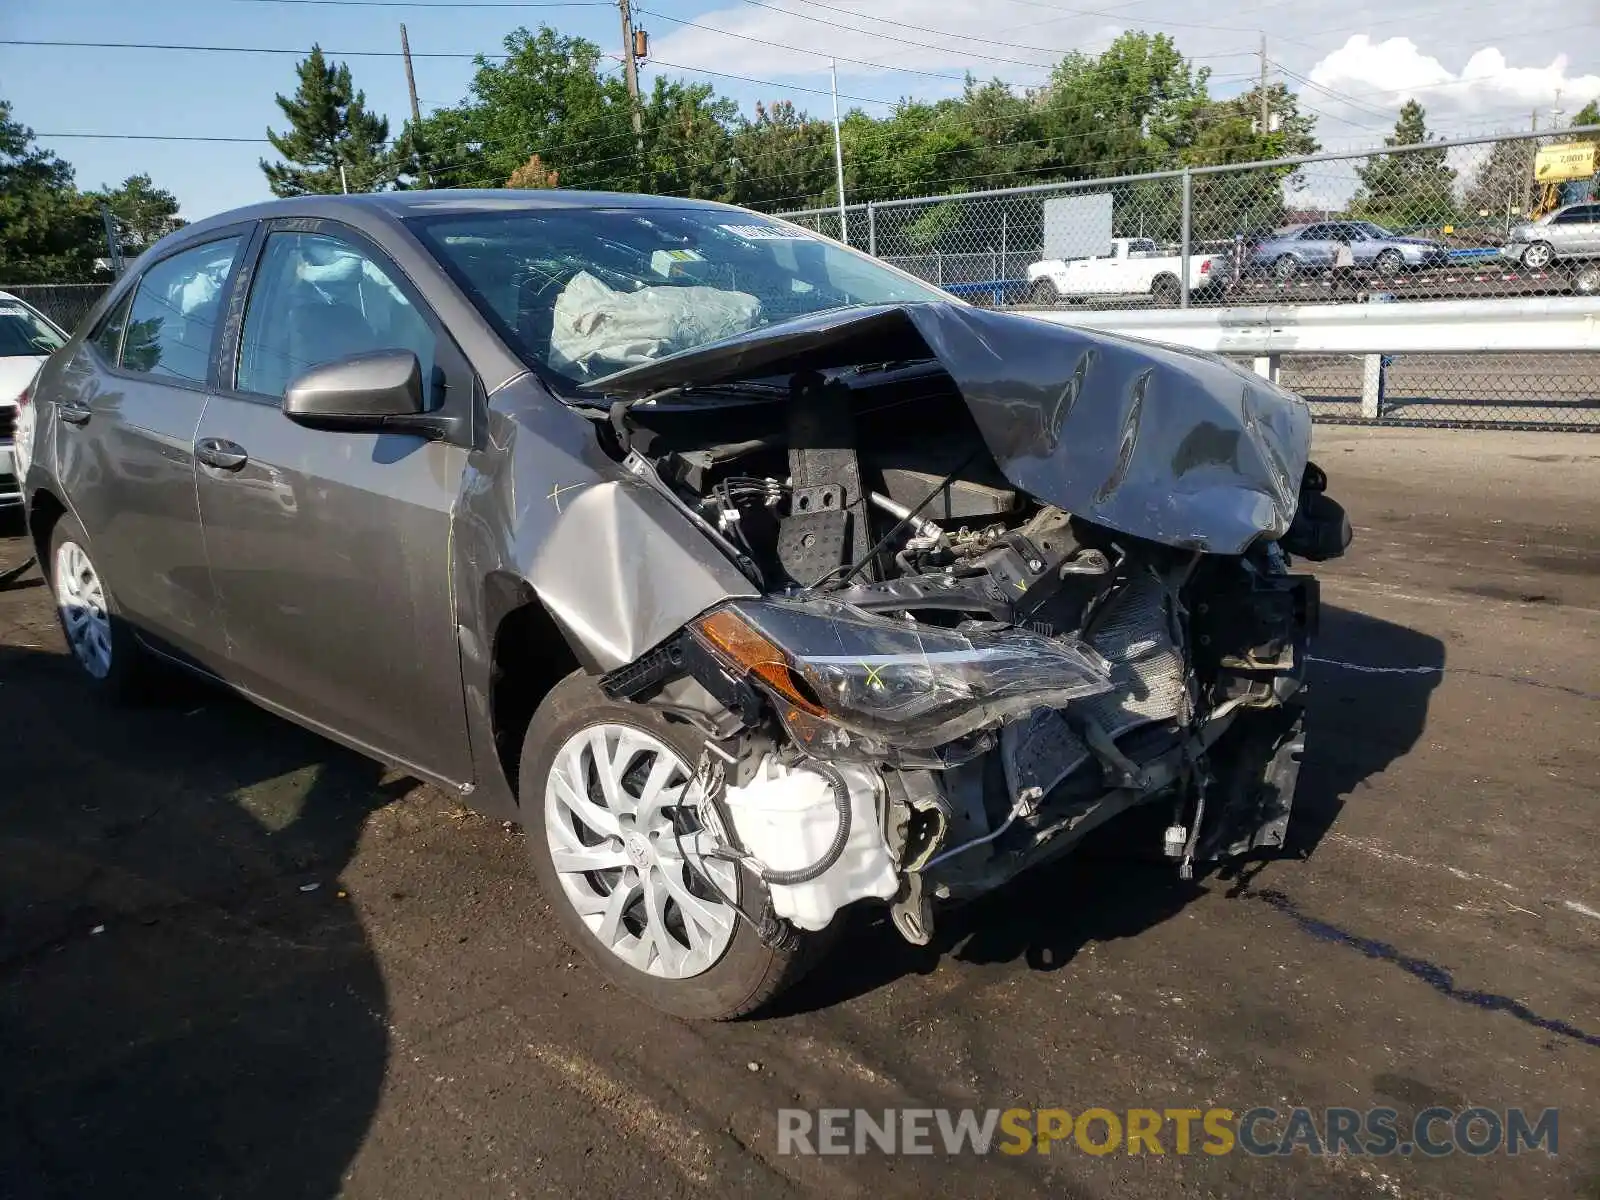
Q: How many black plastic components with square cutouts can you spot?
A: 1